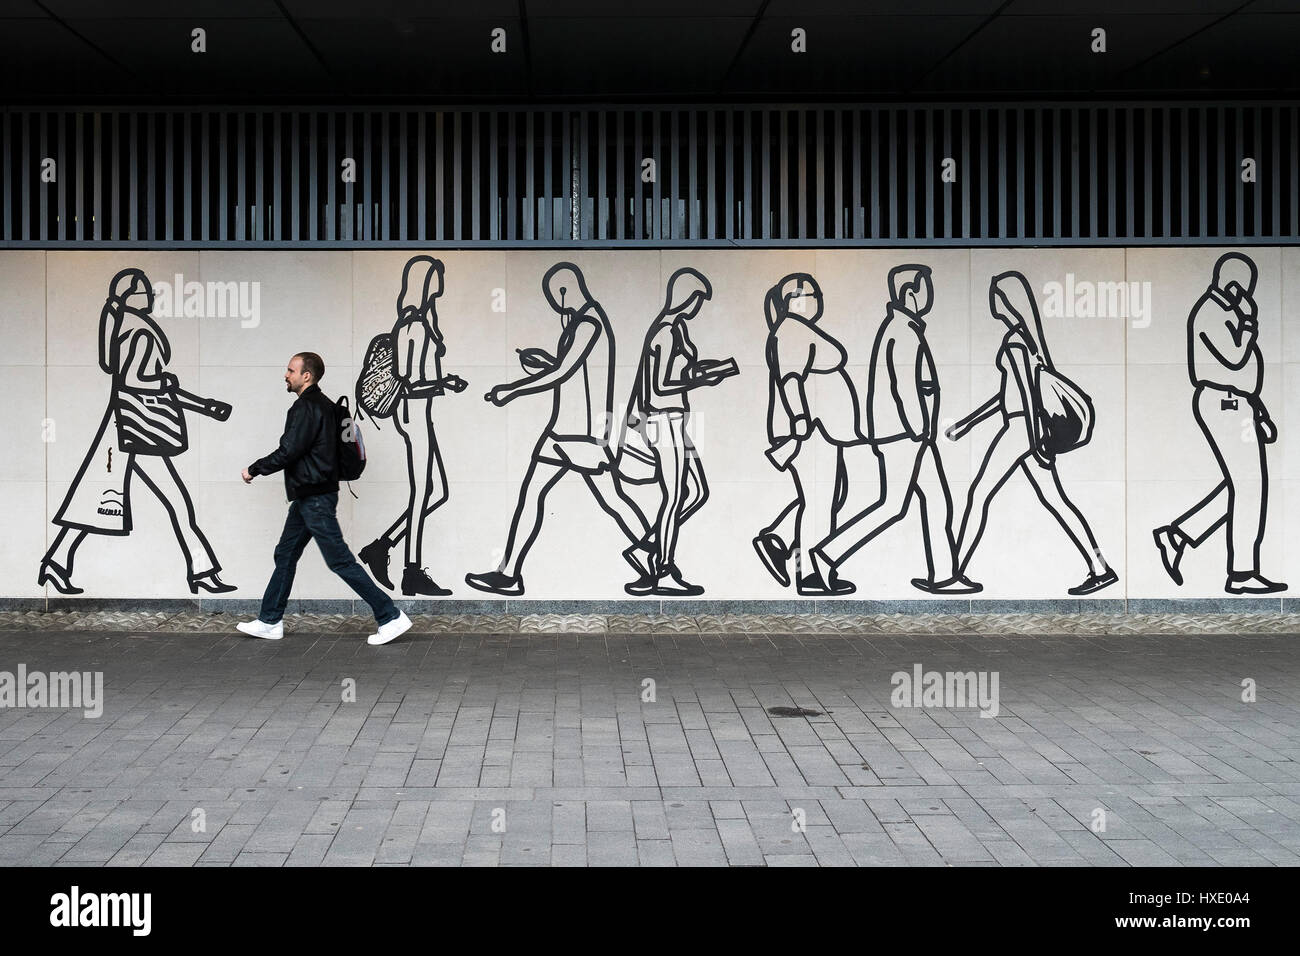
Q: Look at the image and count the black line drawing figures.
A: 8